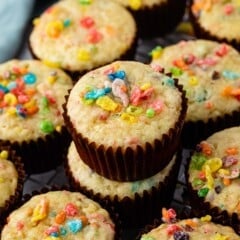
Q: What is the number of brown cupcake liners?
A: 11